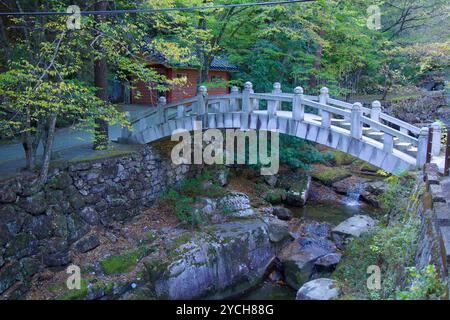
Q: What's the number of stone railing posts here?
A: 11